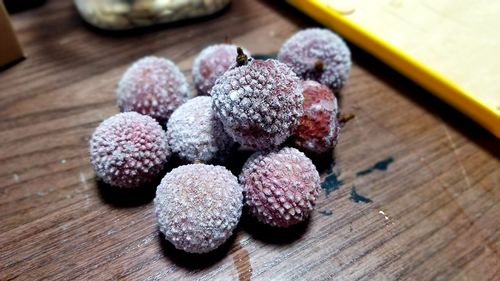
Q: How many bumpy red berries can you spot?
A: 9